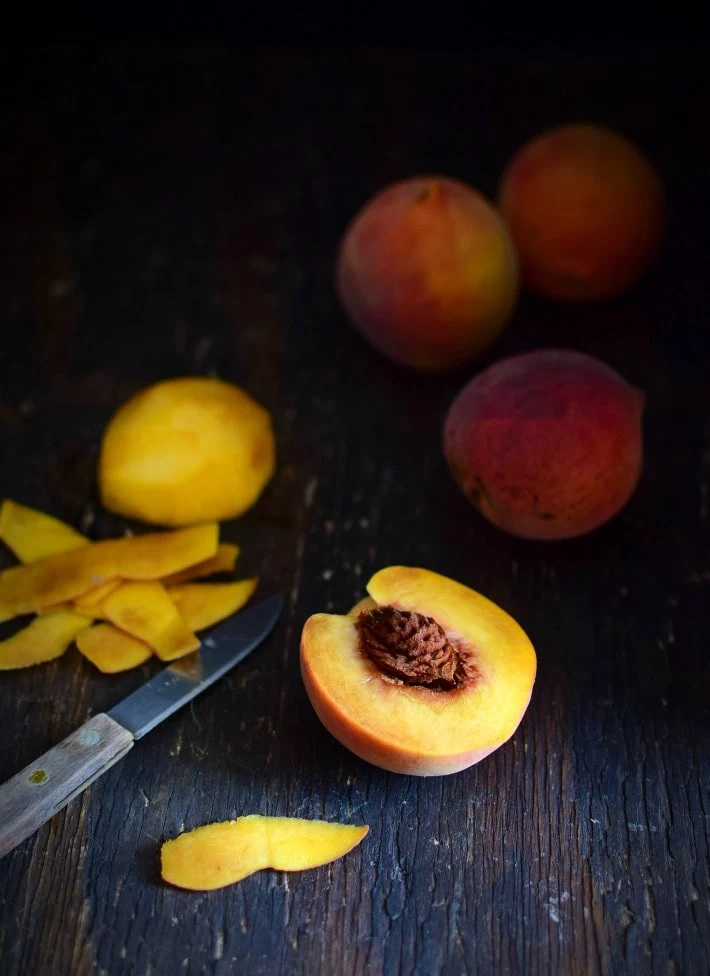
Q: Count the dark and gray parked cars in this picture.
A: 0